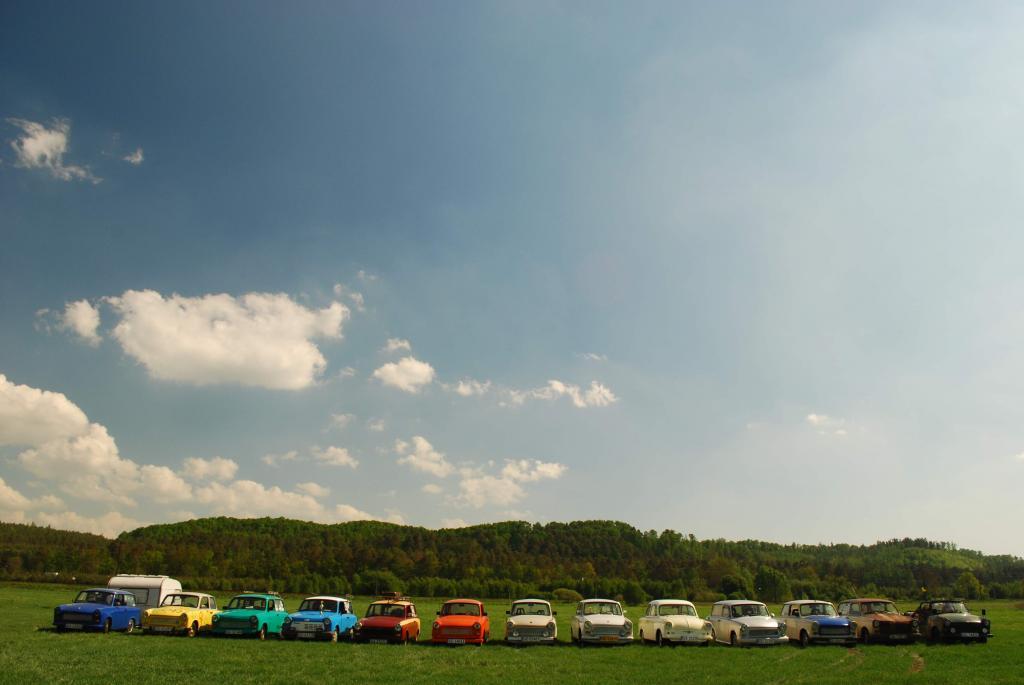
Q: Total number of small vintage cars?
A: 13